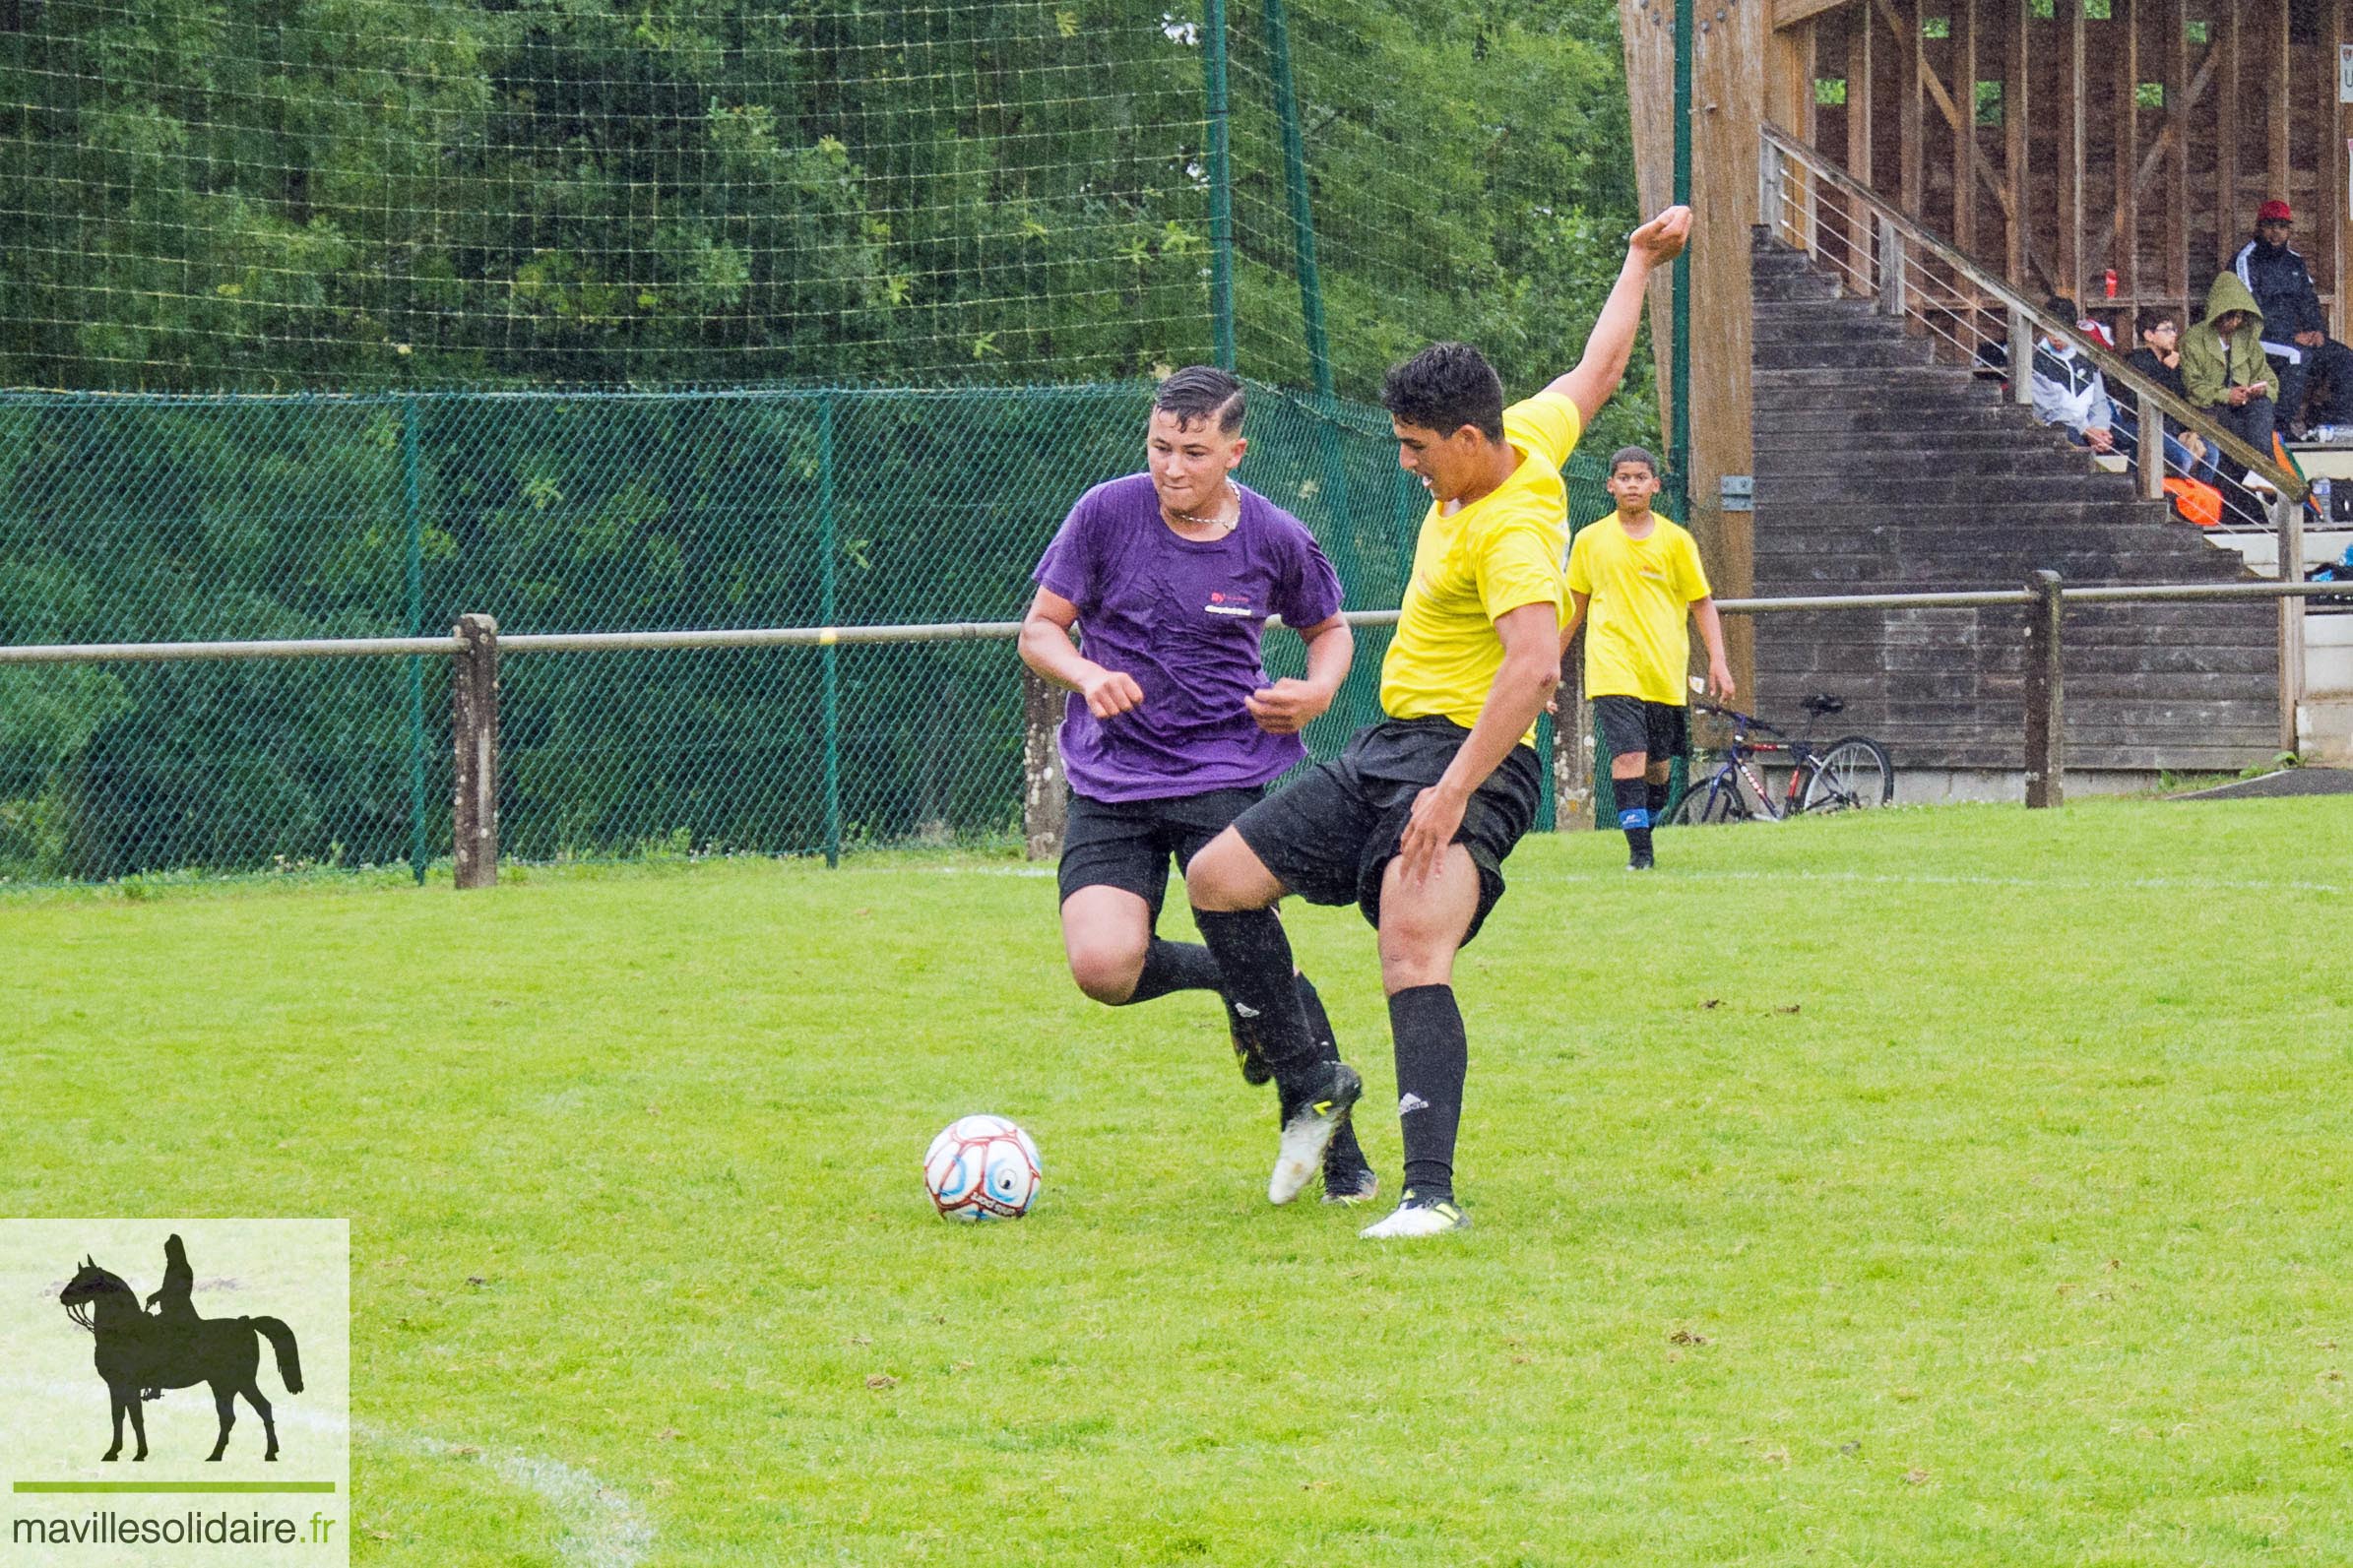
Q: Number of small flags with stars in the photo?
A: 0